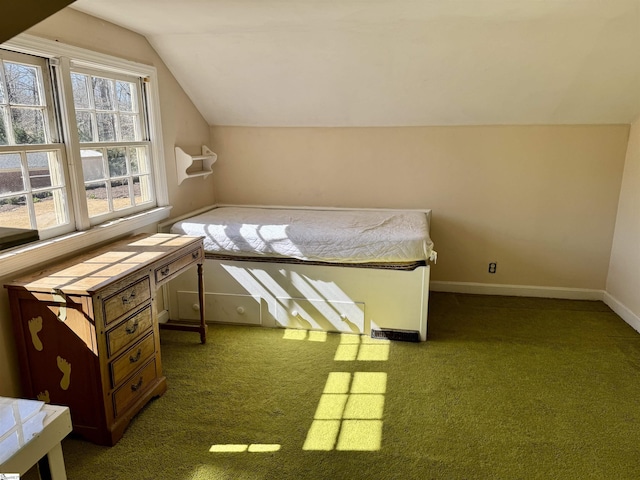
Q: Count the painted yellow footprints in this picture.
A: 4